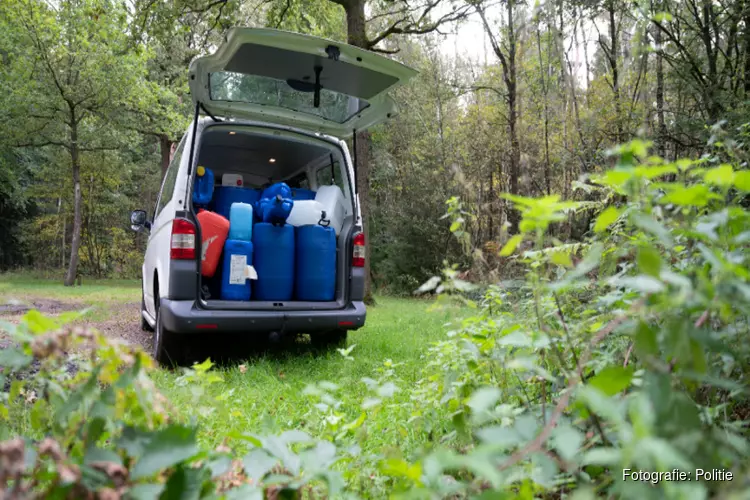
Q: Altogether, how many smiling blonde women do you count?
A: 0